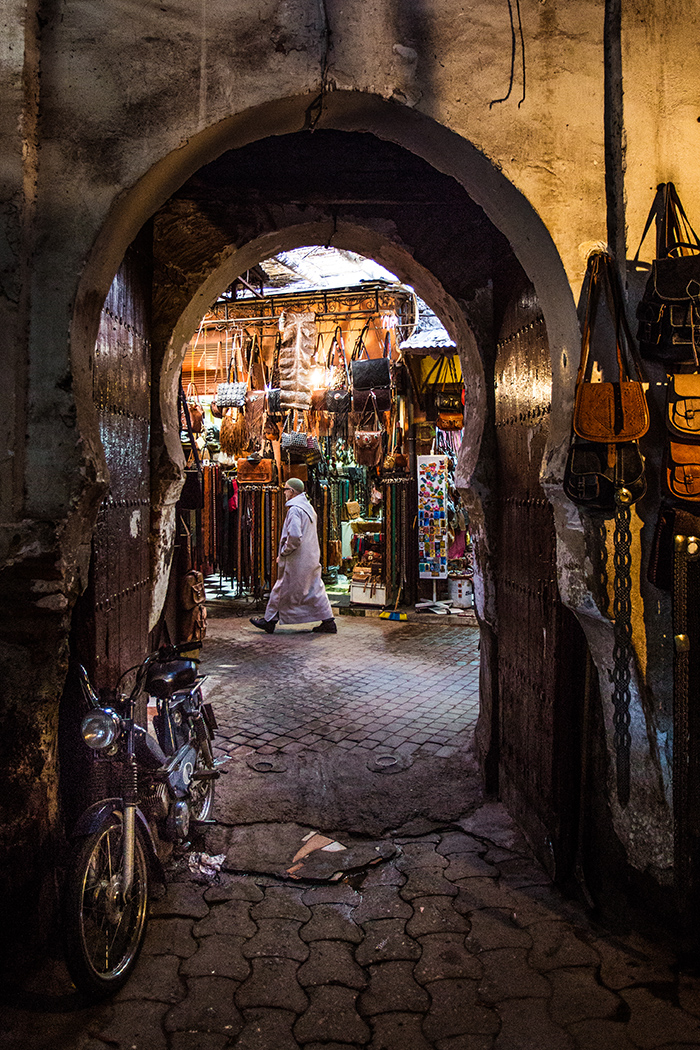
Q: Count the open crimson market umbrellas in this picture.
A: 0